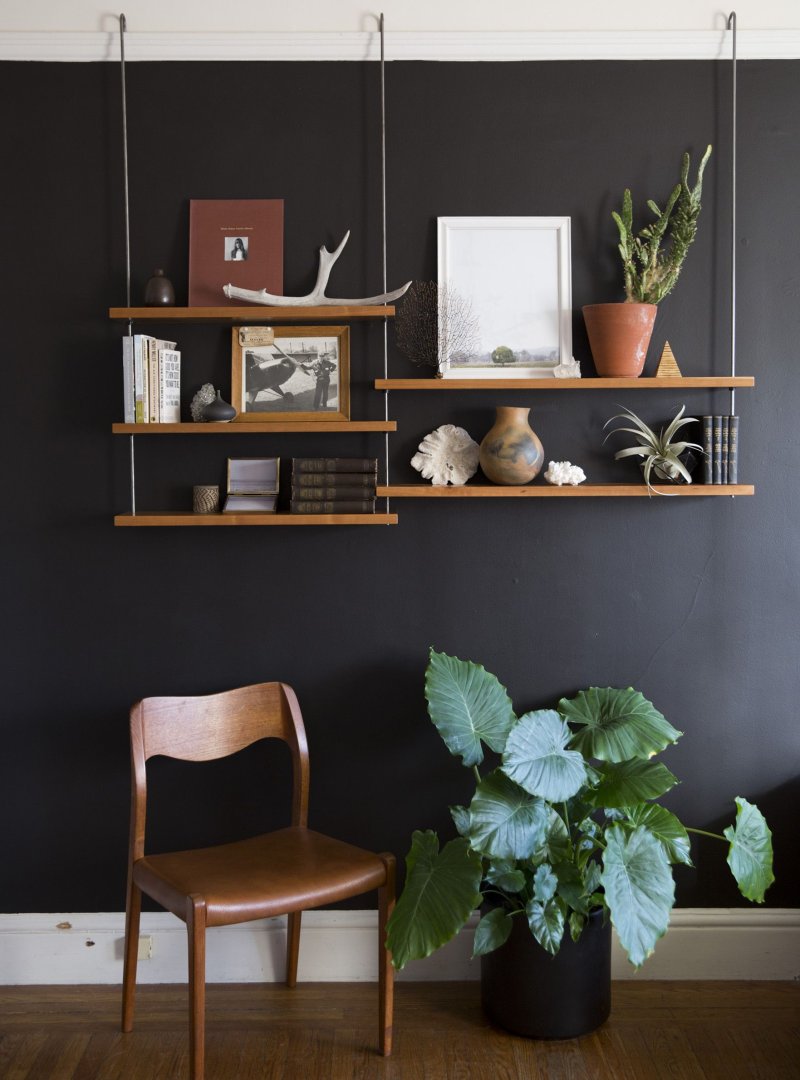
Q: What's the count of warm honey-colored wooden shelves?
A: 5